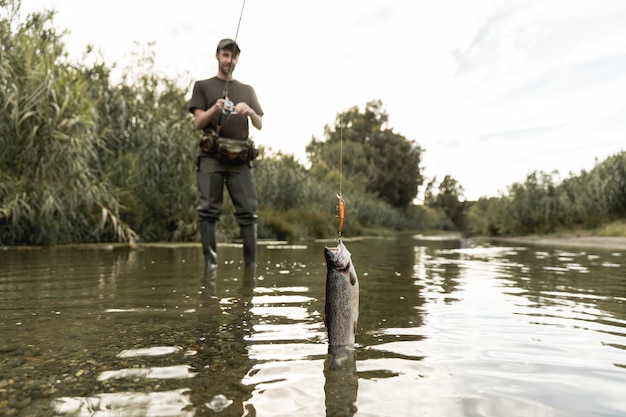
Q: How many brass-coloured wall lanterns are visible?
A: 0